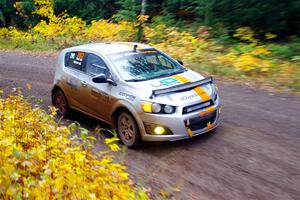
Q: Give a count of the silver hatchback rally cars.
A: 1